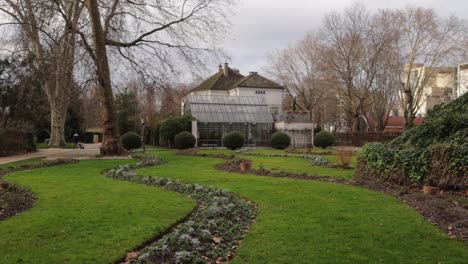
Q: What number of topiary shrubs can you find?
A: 5